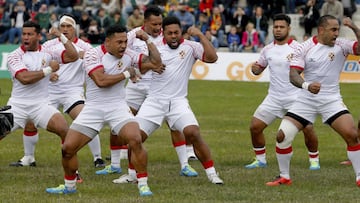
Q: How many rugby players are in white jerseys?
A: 7